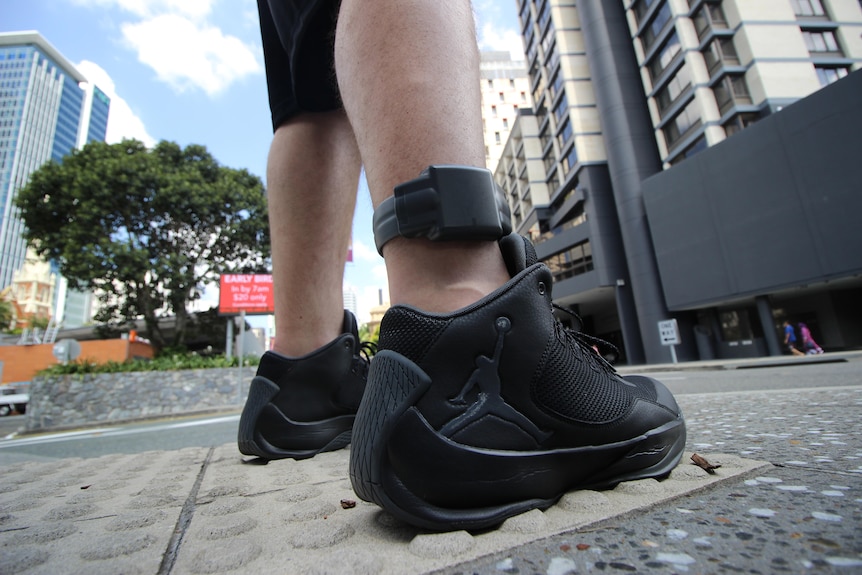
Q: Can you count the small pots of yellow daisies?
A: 0